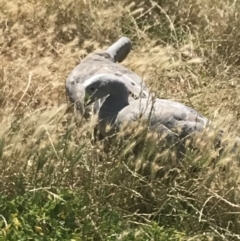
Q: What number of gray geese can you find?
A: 2